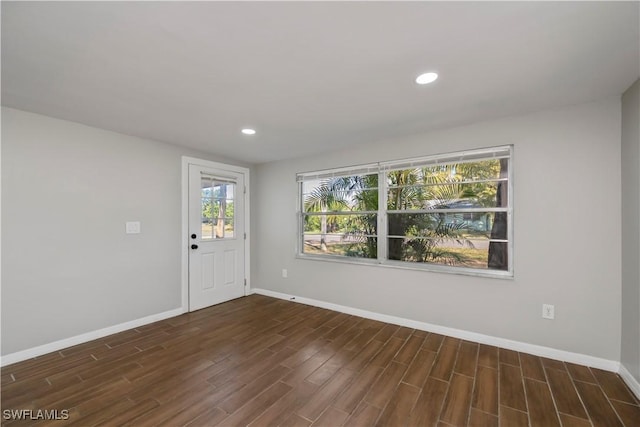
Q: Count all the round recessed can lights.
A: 2